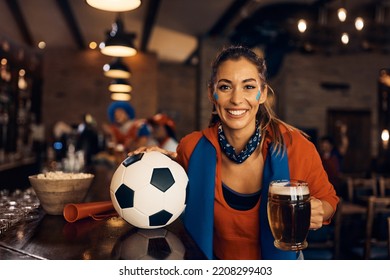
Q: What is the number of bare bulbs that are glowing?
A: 5